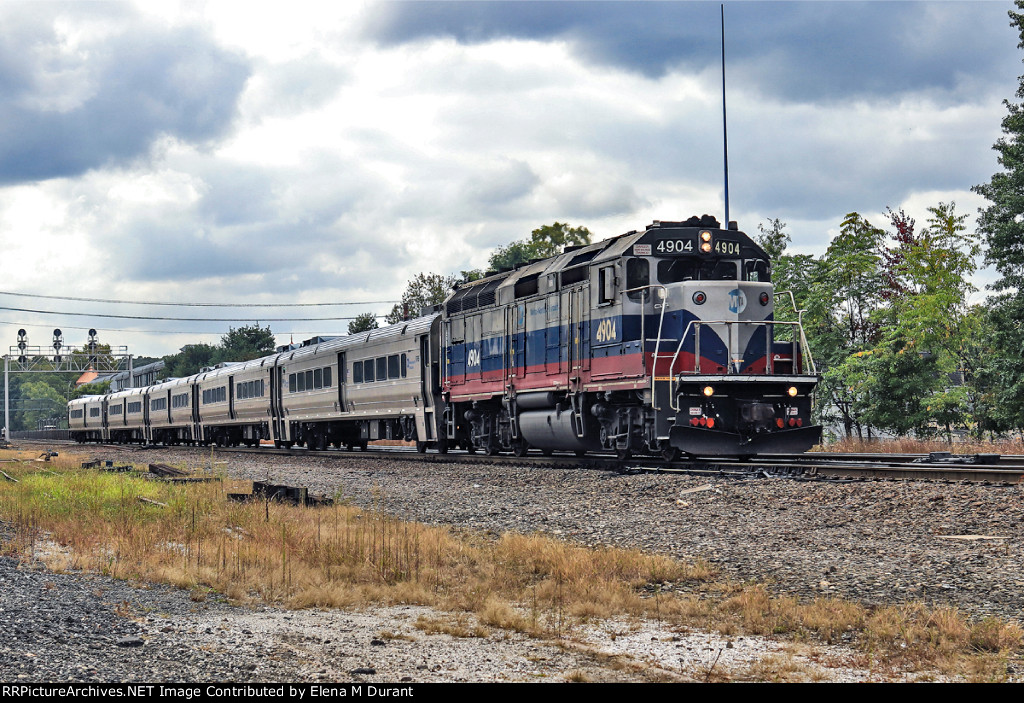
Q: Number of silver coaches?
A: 5